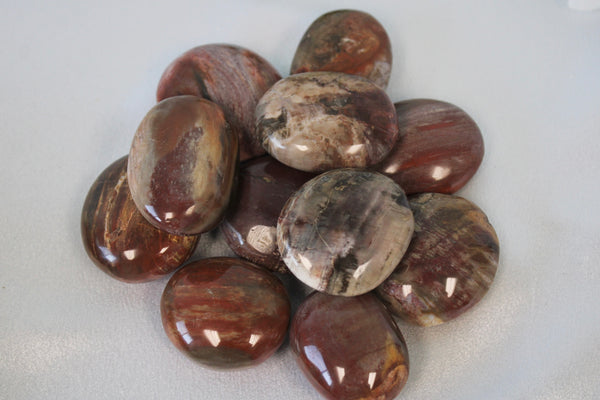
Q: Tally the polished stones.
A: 11